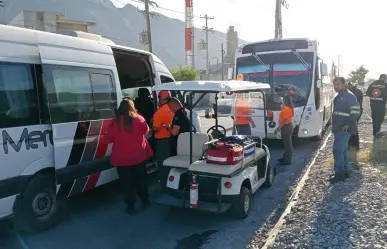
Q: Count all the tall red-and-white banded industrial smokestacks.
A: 1